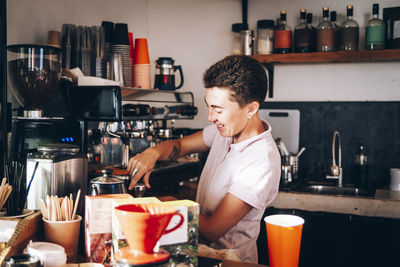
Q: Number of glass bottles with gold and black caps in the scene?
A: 4